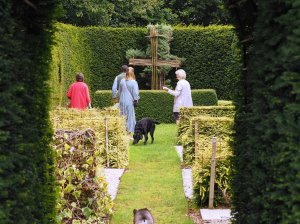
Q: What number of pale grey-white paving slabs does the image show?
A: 4